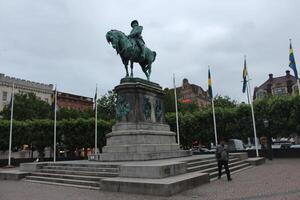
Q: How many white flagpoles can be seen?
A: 7